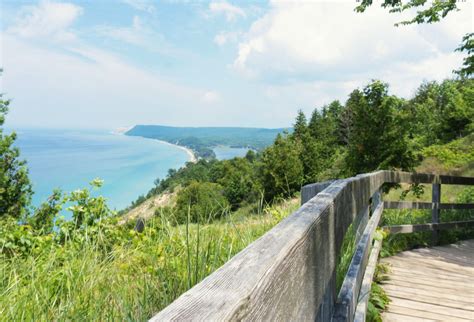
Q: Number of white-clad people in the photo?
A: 0